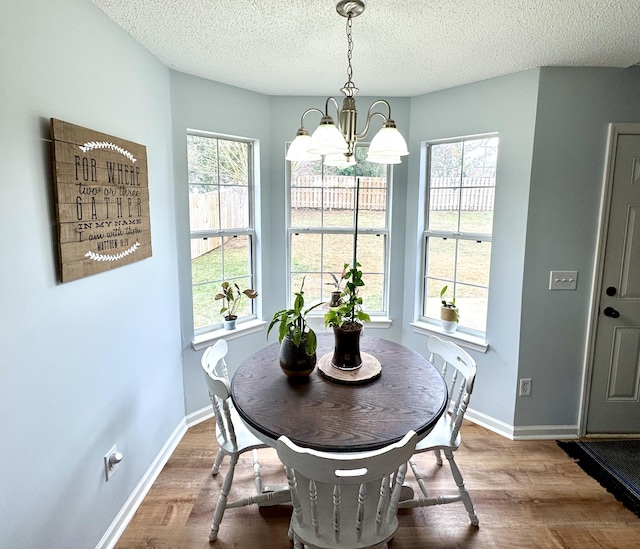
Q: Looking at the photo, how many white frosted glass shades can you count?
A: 5